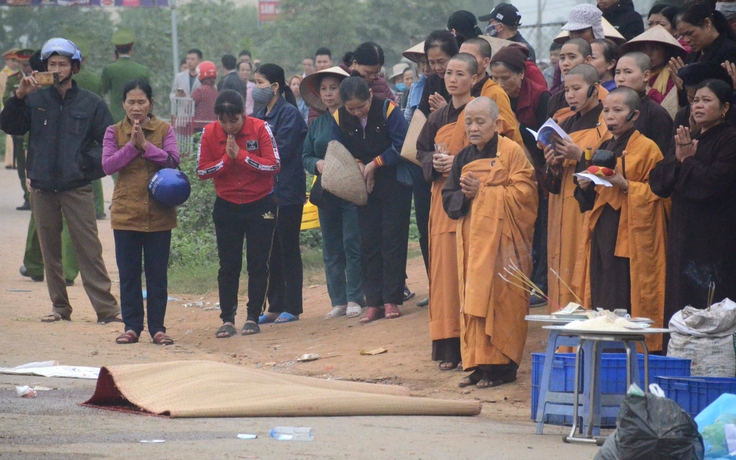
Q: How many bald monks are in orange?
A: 6